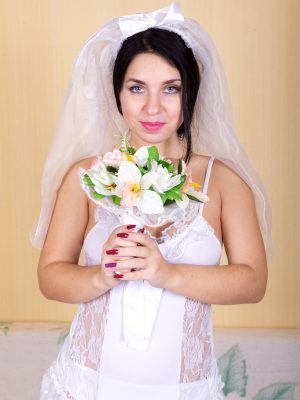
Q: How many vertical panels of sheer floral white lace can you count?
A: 2